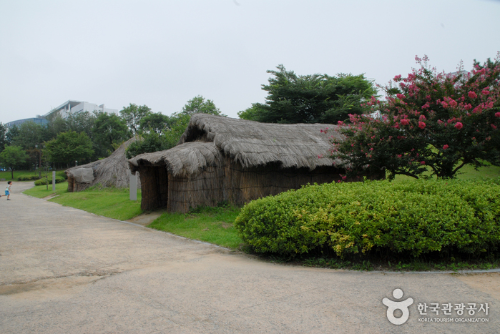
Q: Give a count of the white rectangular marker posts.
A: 2